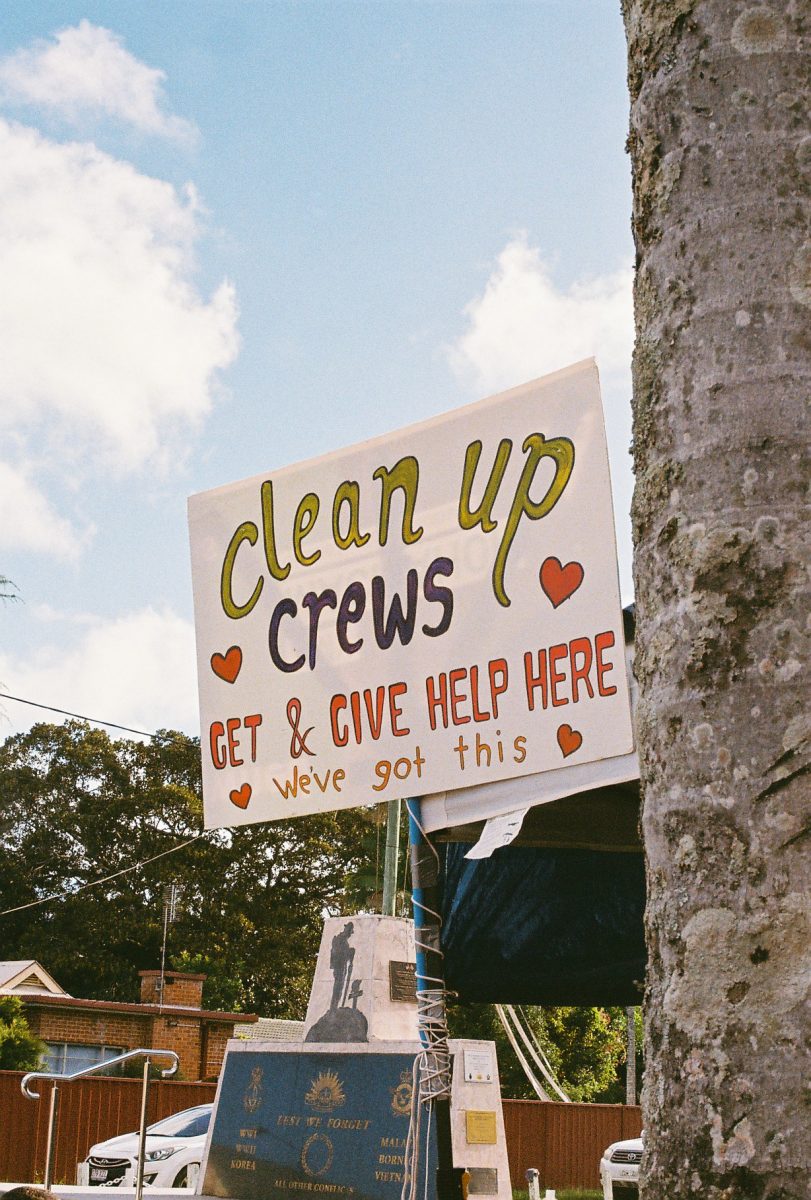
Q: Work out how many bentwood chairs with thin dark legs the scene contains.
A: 0